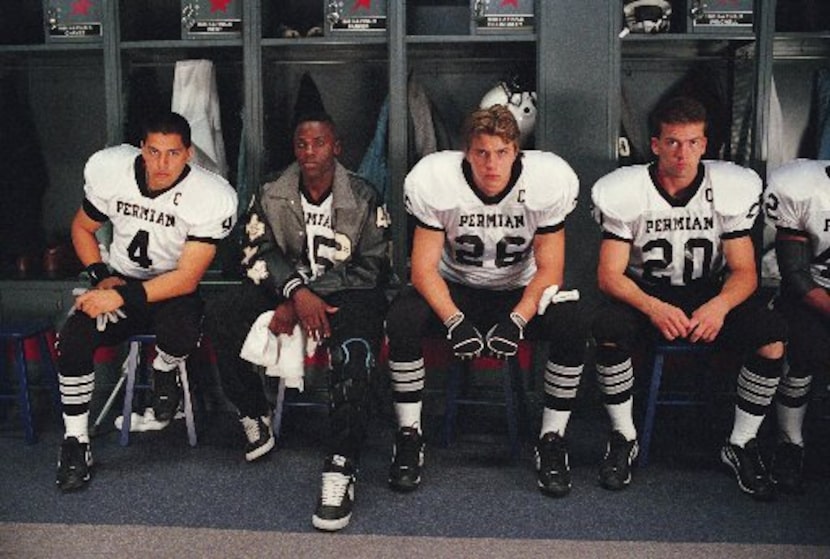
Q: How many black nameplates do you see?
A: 5